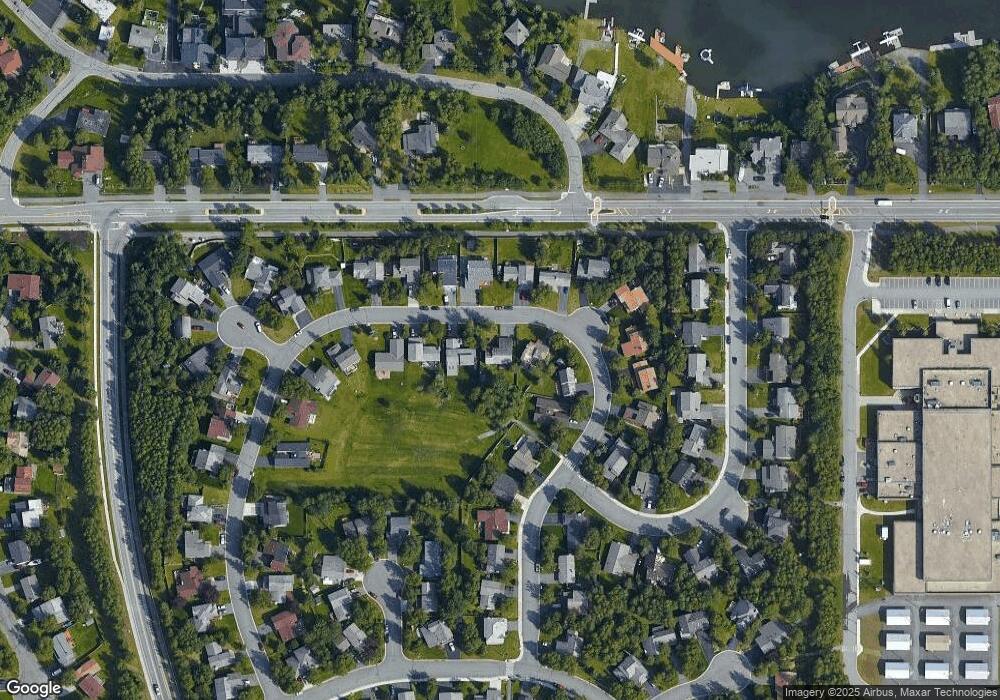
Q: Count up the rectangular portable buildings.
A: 9